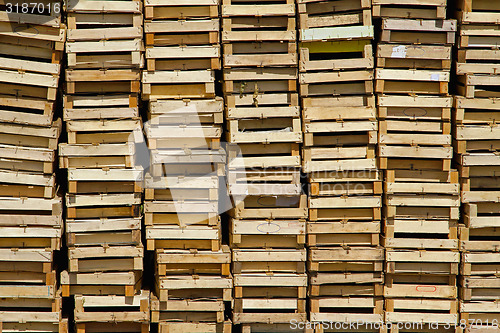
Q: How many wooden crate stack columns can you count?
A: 7